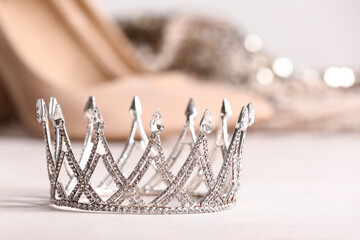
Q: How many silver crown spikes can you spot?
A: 12